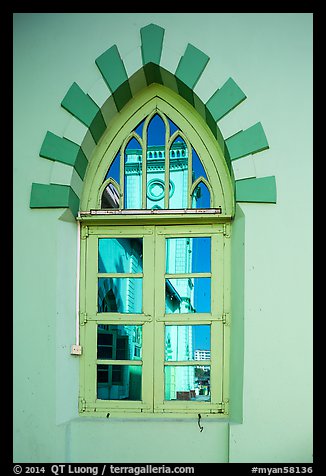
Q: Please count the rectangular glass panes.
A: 8